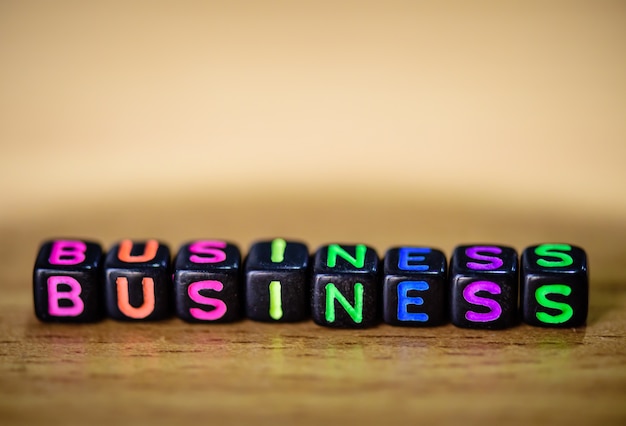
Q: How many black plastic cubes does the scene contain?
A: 8